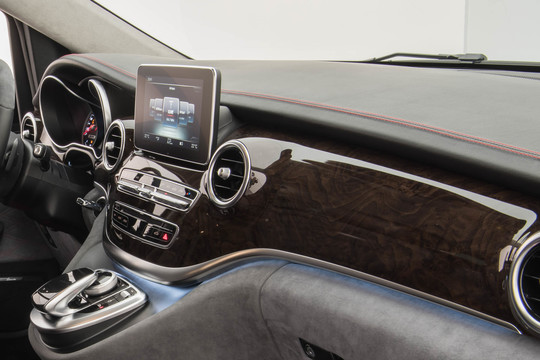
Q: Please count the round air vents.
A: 4